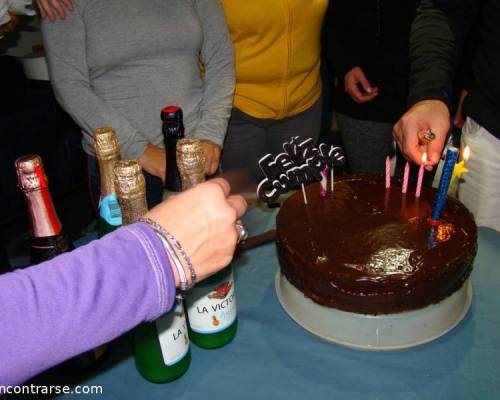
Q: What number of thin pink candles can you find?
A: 3